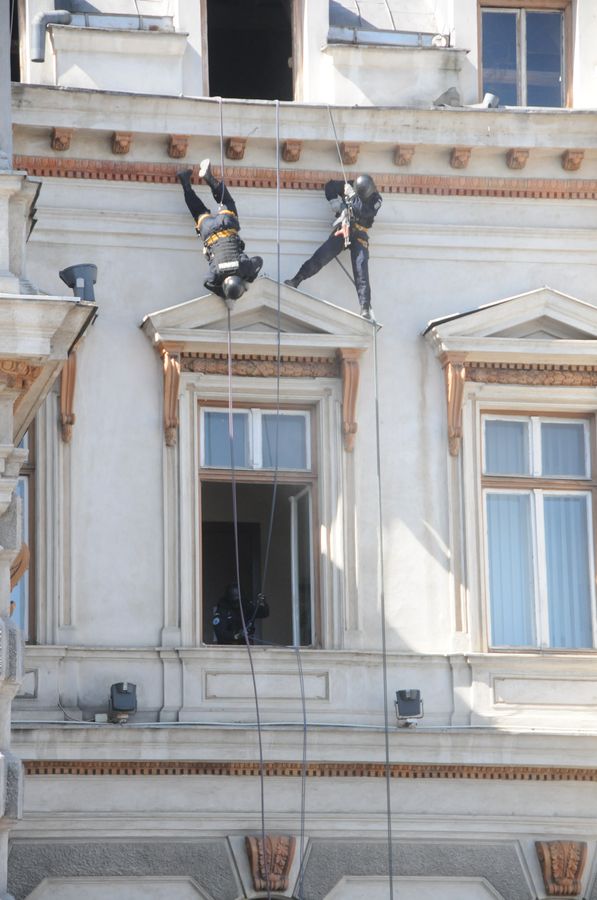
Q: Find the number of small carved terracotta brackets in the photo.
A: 10